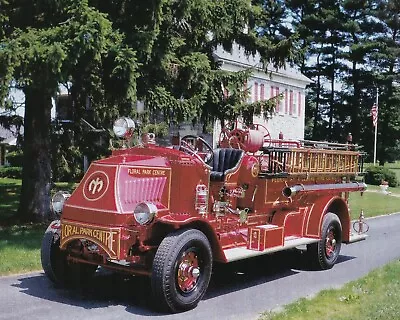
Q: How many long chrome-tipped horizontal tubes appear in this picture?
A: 1